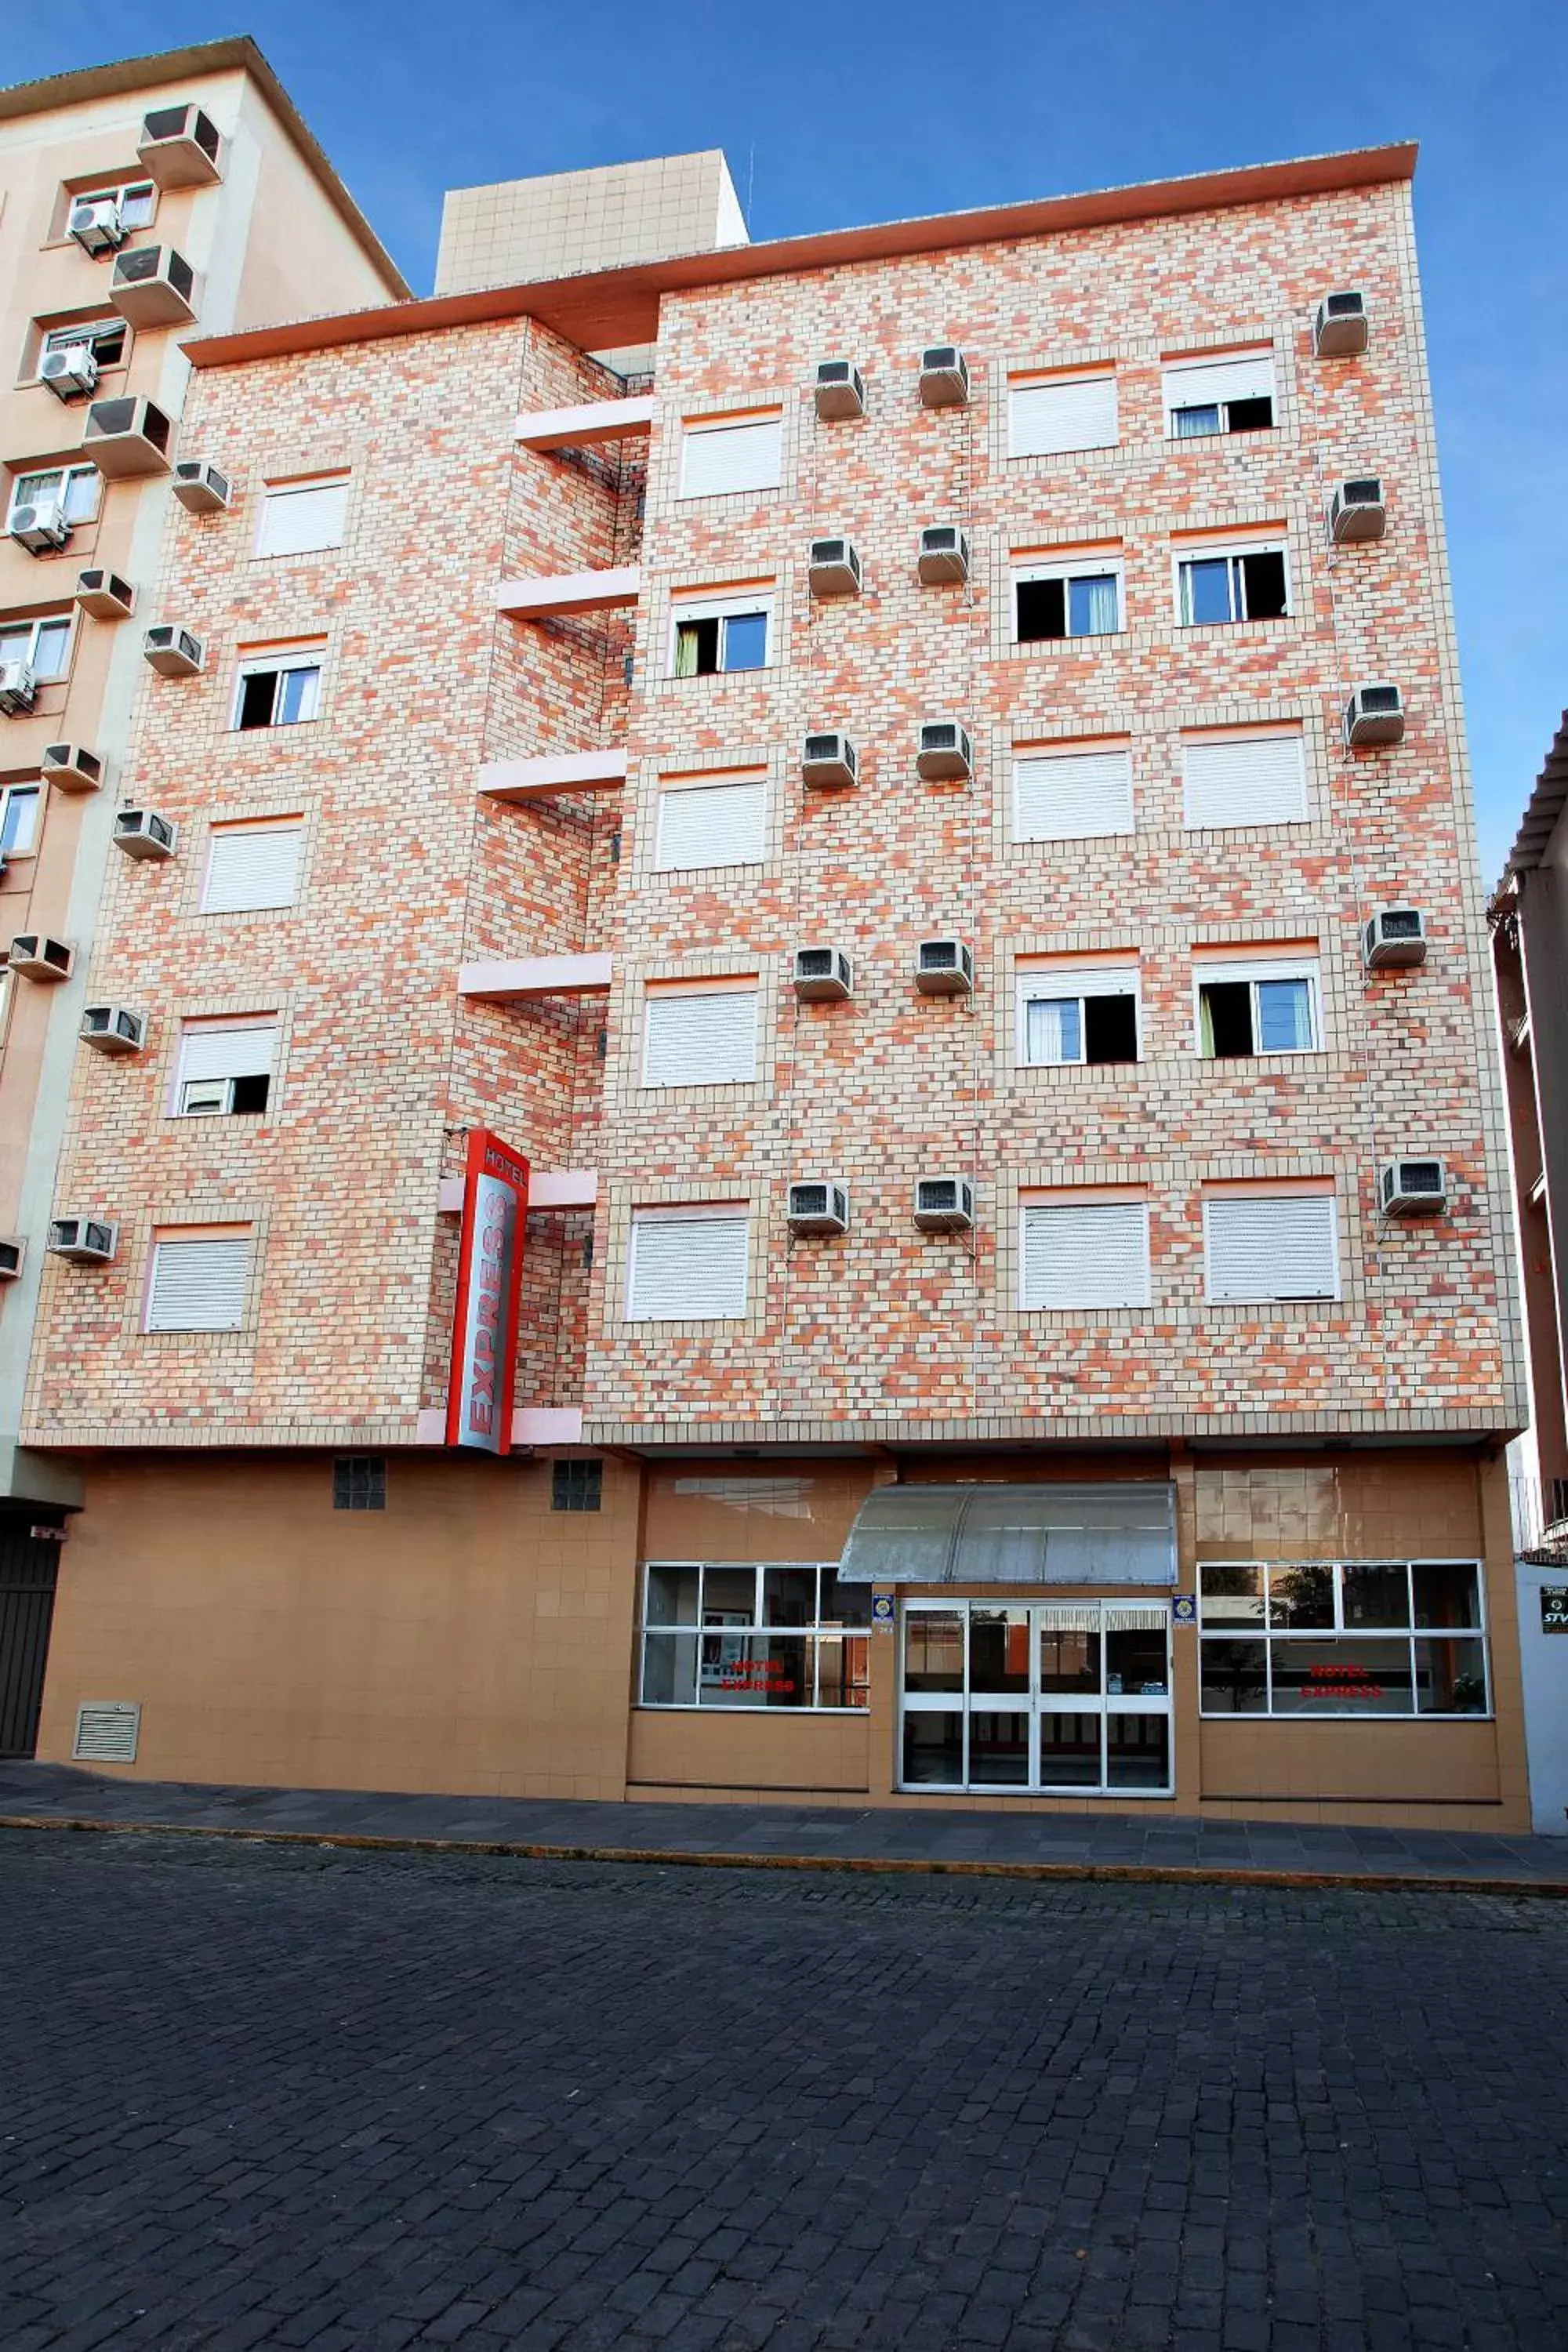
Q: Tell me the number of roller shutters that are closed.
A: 12